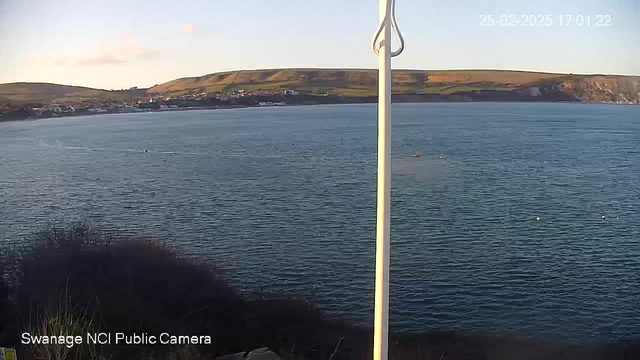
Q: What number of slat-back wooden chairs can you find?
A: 0